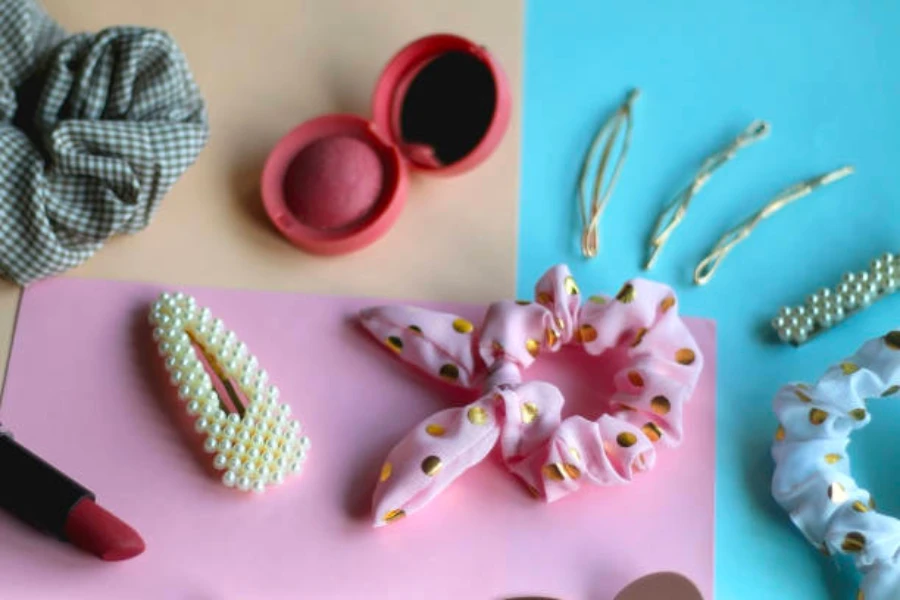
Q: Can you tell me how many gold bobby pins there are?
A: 3